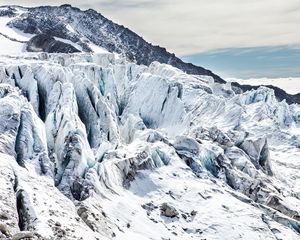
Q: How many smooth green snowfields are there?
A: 0